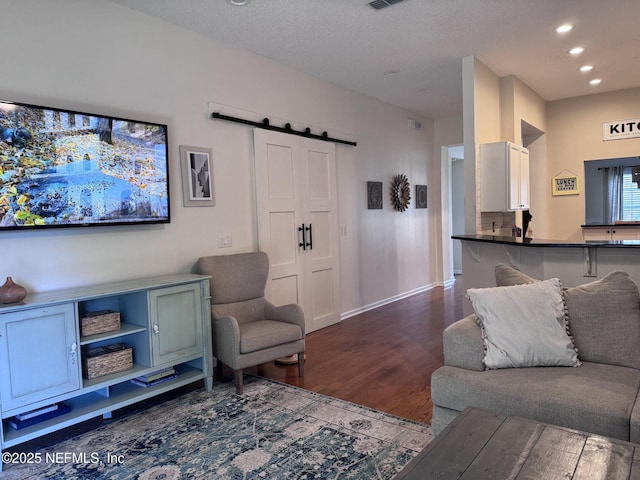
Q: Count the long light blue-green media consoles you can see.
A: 1